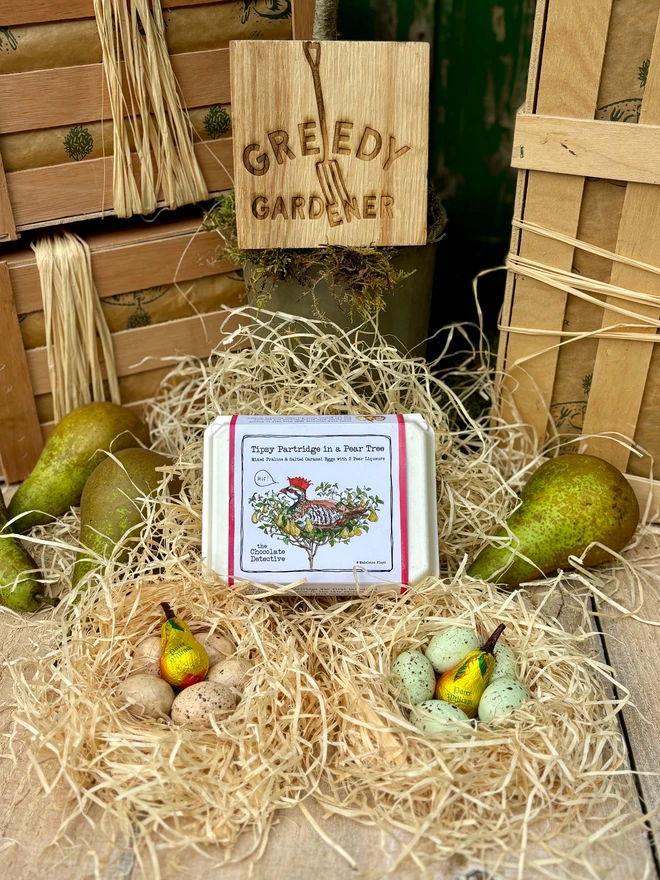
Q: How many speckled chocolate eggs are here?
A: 10